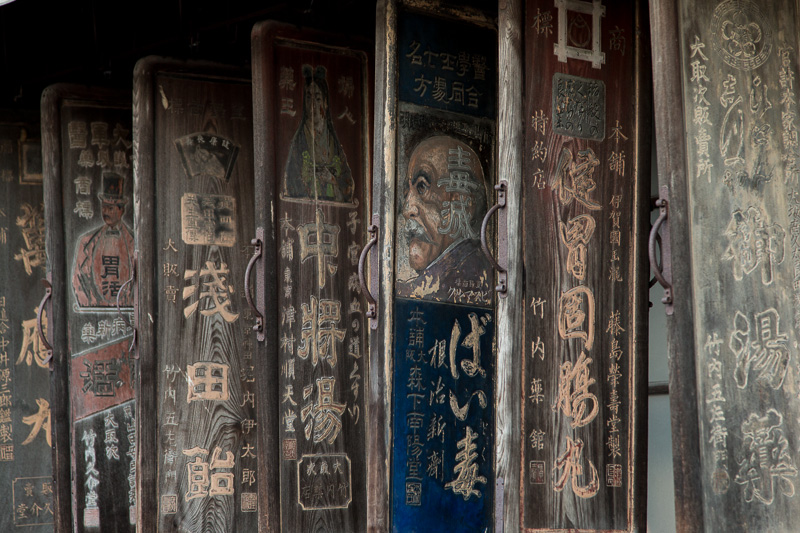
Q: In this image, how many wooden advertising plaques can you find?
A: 7